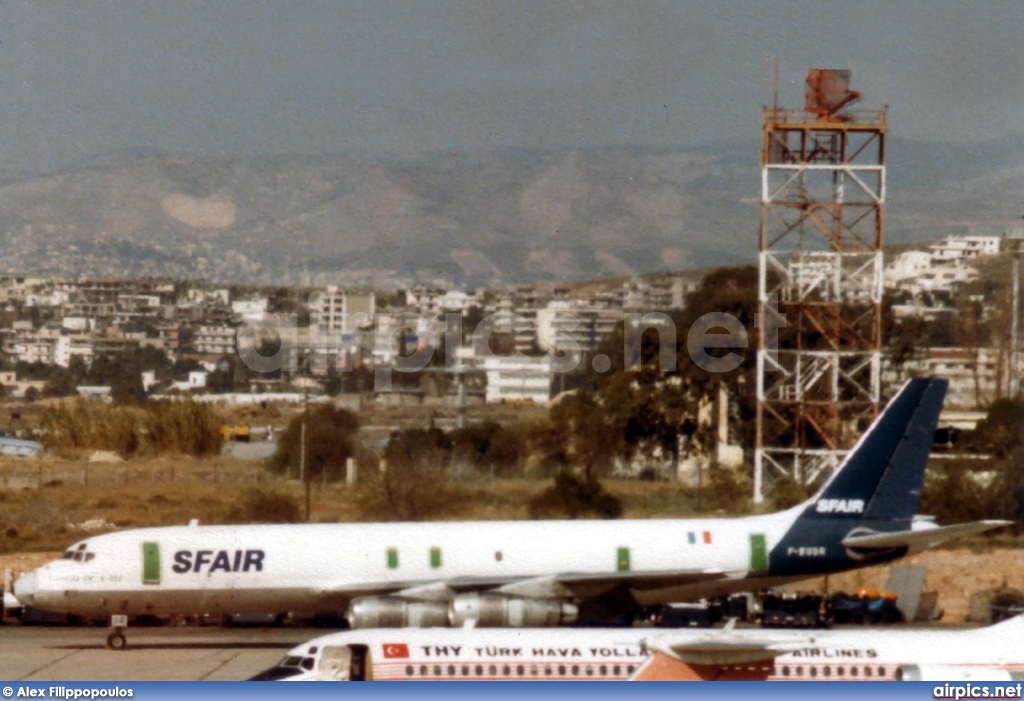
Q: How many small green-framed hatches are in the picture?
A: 3